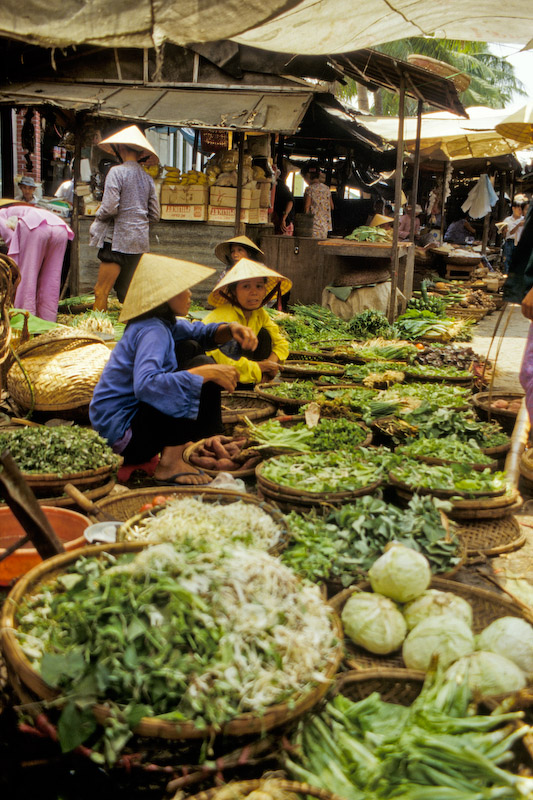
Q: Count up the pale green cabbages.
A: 6